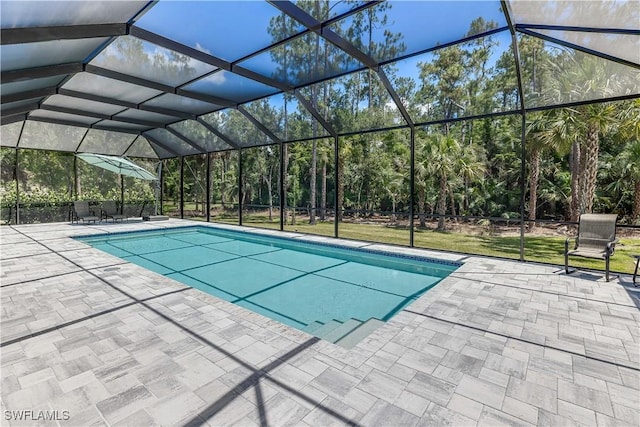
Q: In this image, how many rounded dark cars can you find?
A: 0